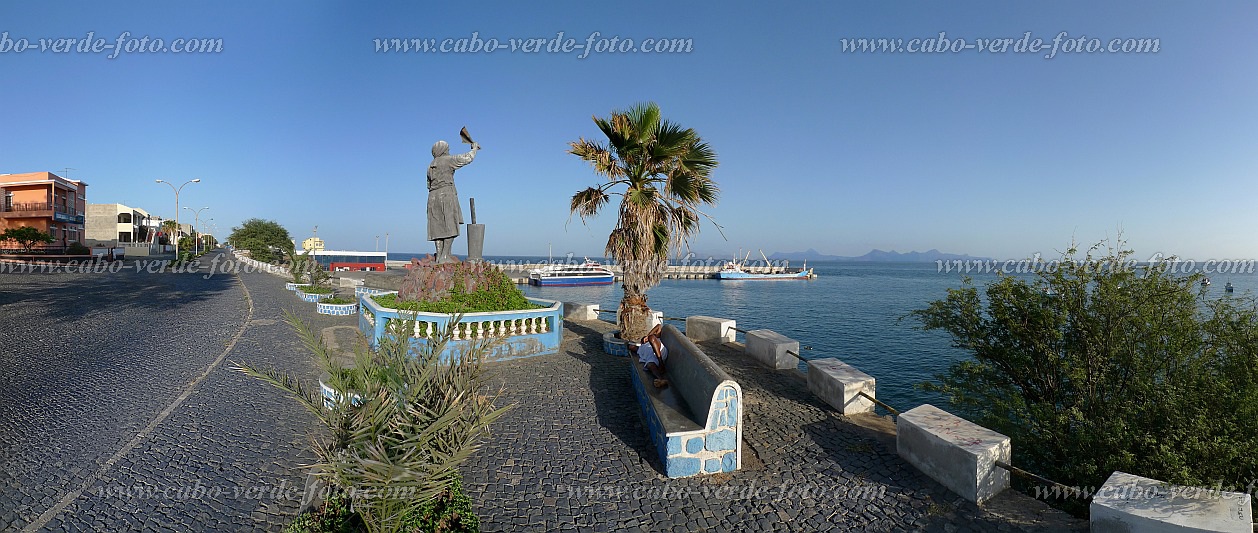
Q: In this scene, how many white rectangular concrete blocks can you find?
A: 7